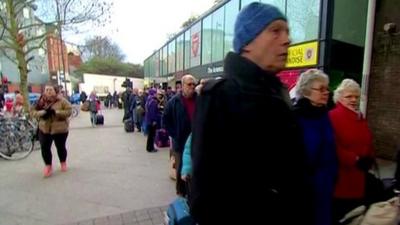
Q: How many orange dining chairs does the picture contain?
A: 0